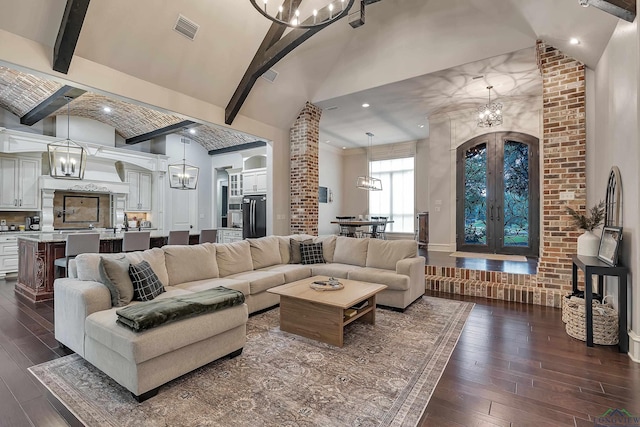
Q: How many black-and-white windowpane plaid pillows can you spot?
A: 2